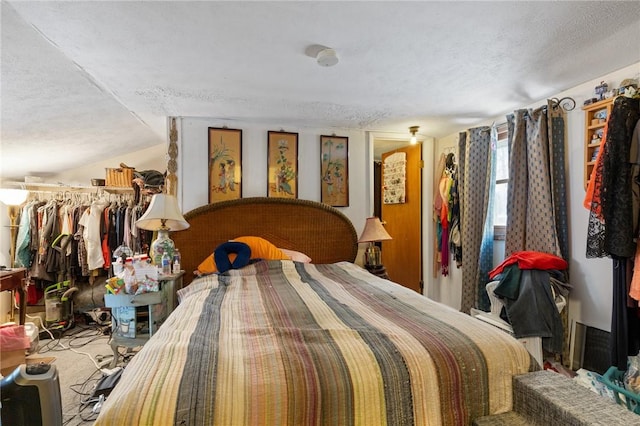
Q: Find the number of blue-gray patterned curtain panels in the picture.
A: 2